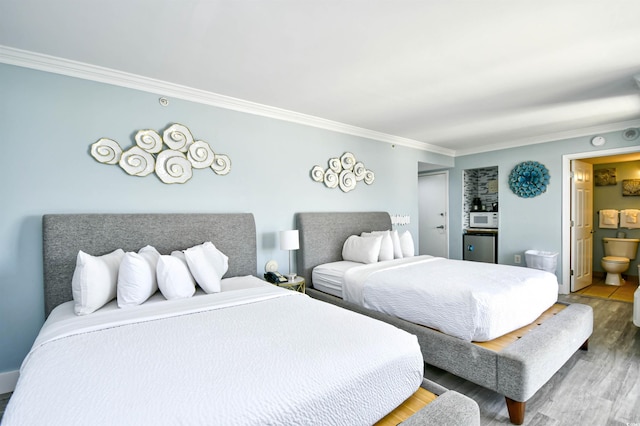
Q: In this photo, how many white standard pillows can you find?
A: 8